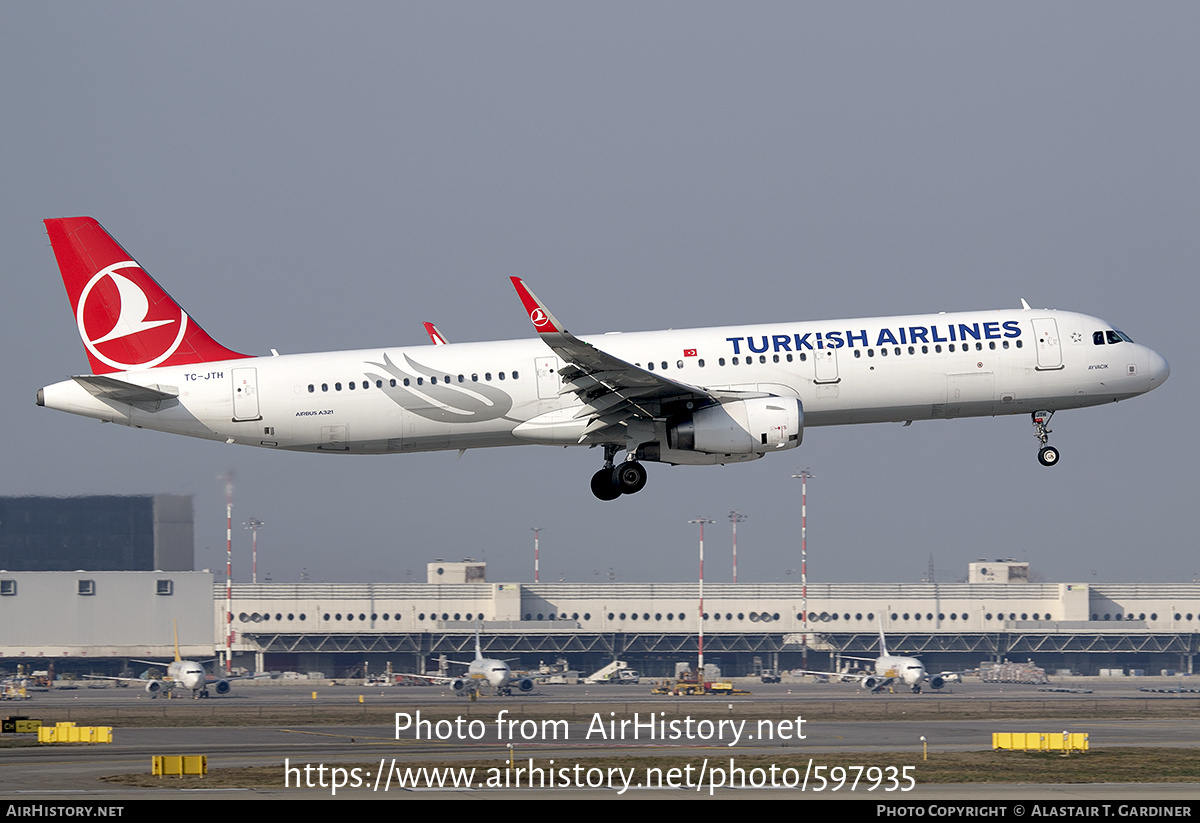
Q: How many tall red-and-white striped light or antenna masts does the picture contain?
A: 6